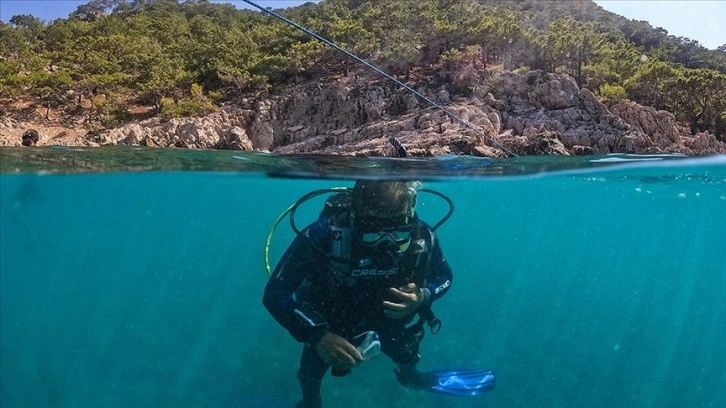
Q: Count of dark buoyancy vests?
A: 1